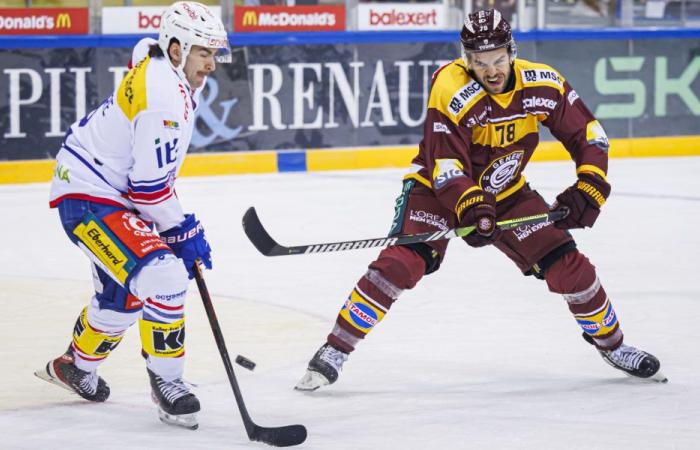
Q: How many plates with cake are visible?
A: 0